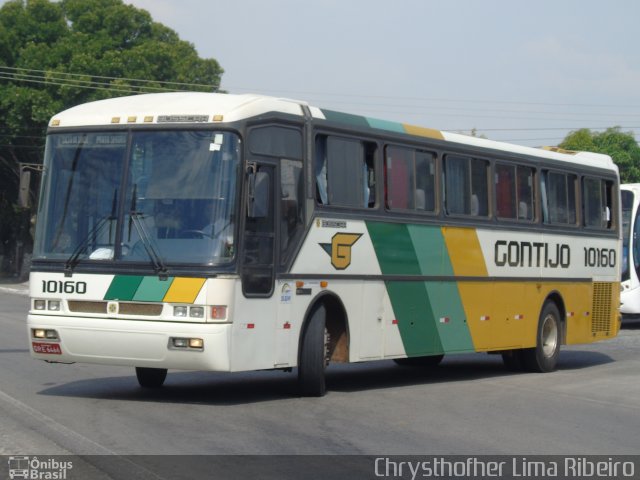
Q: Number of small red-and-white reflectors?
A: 8